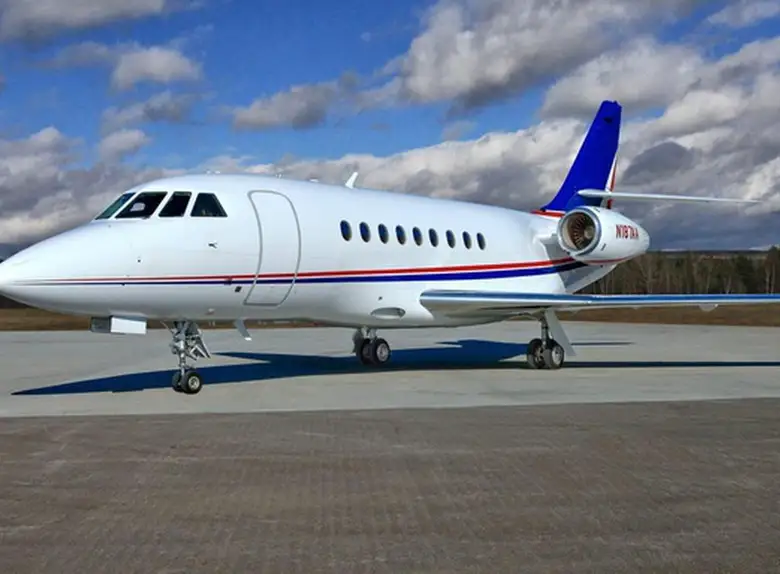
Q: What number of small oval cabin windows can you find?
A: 9